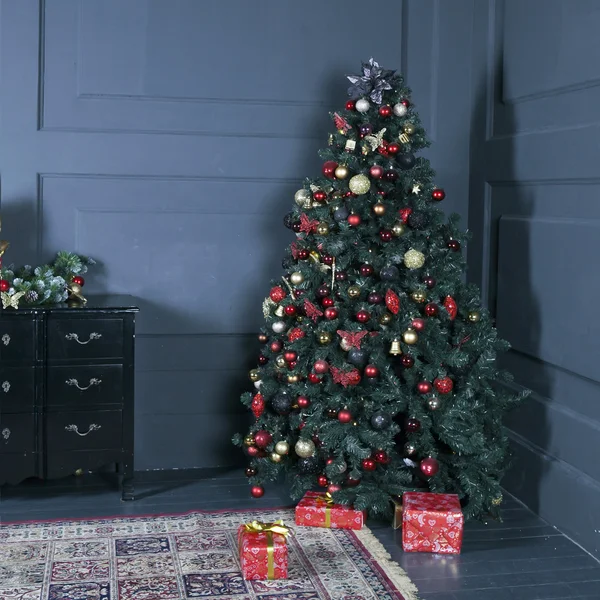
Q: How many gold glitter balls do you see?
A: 3